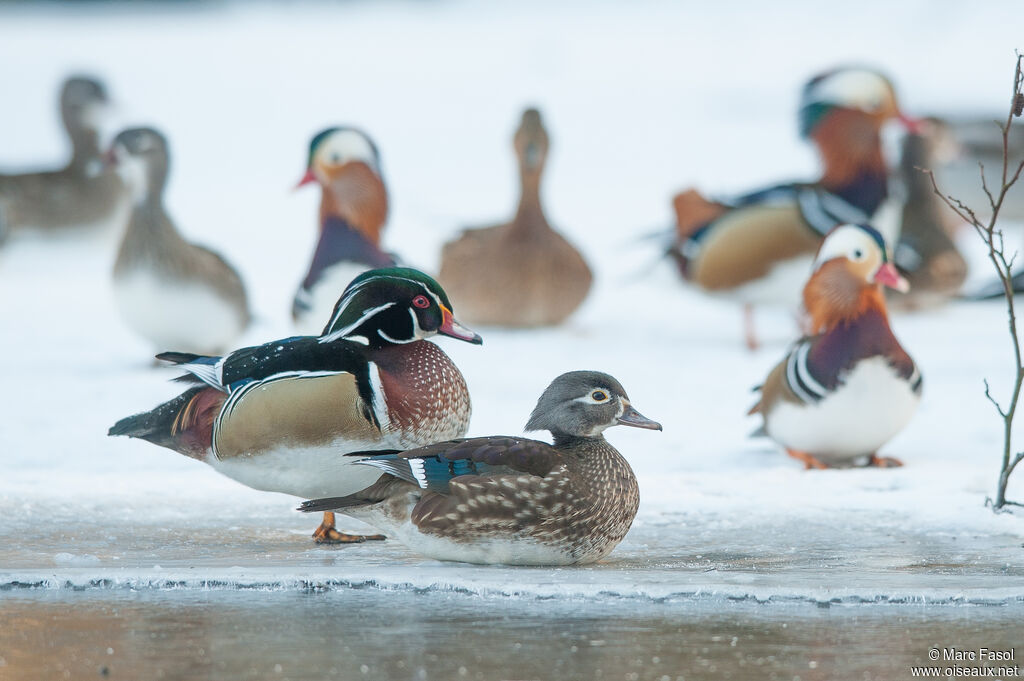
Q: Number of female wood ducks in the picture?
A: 1